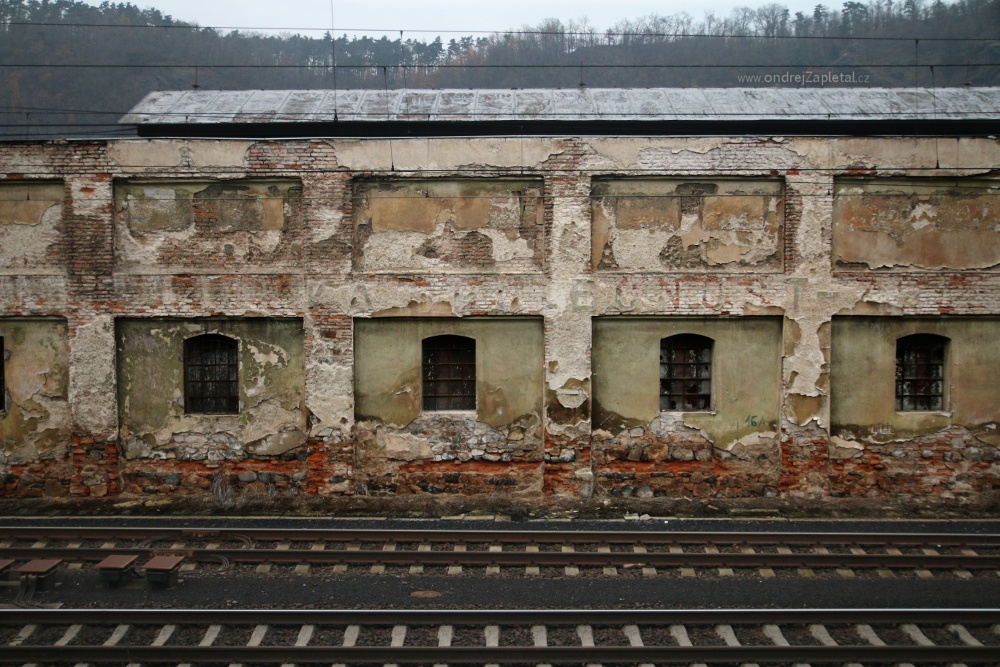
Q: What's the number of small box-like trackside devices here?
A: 4